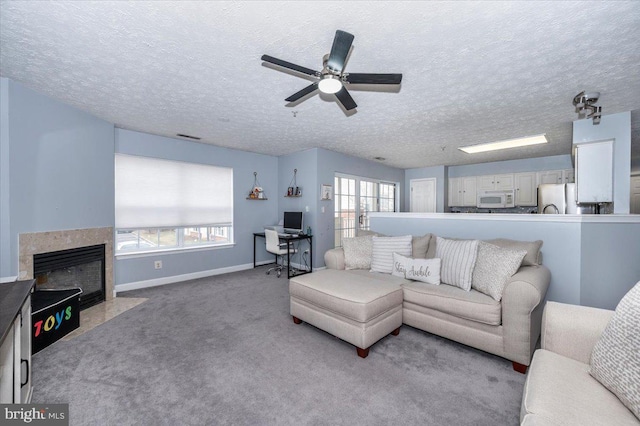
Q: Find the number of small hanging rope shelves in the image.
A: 2